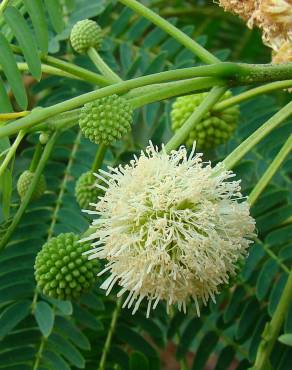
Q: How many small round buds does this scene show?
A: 6